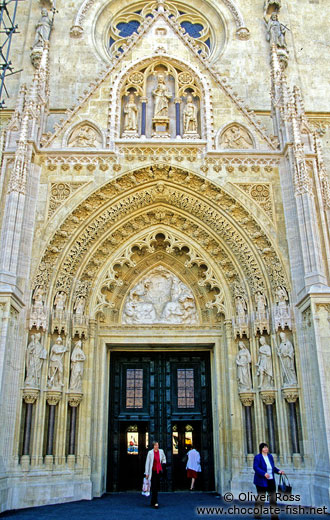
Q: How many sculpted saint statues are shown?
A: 11